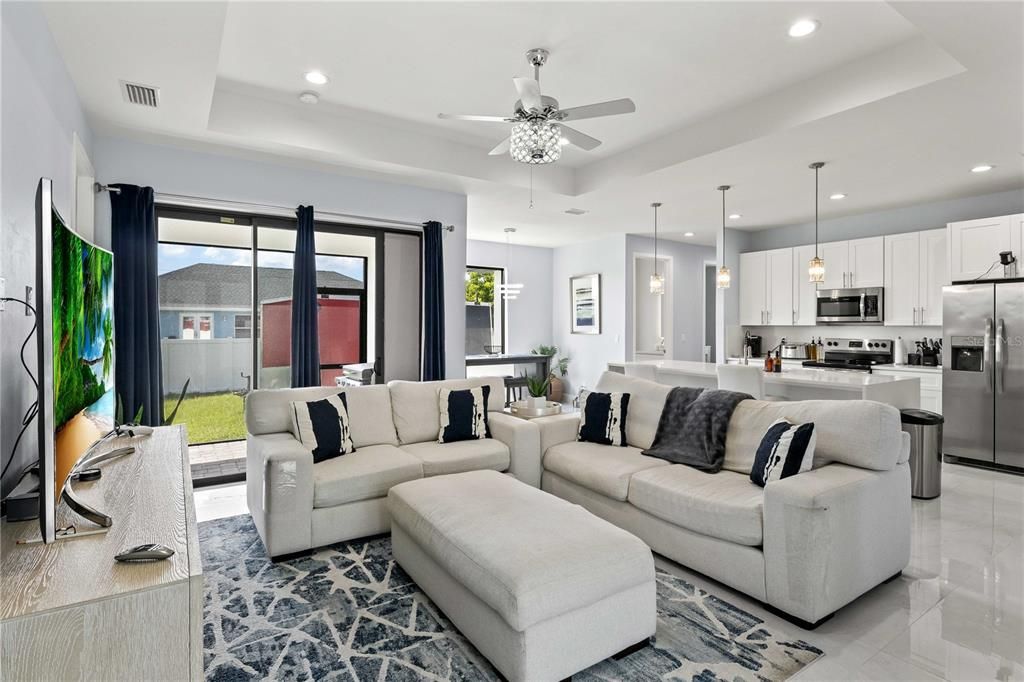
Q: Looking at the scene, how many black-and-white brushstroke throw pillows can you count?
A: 4